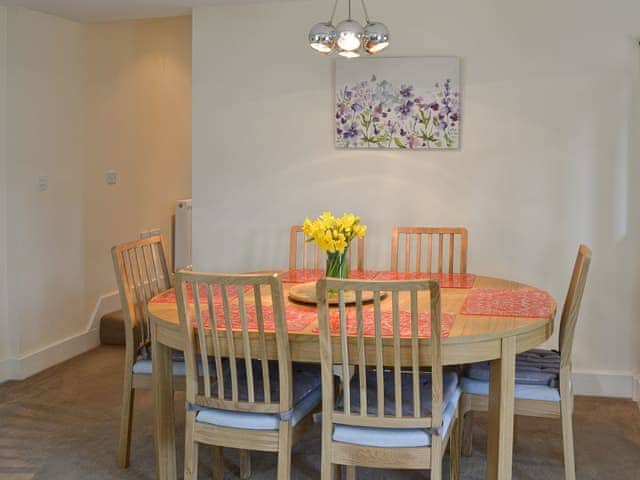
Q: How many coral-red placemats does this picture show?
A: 6